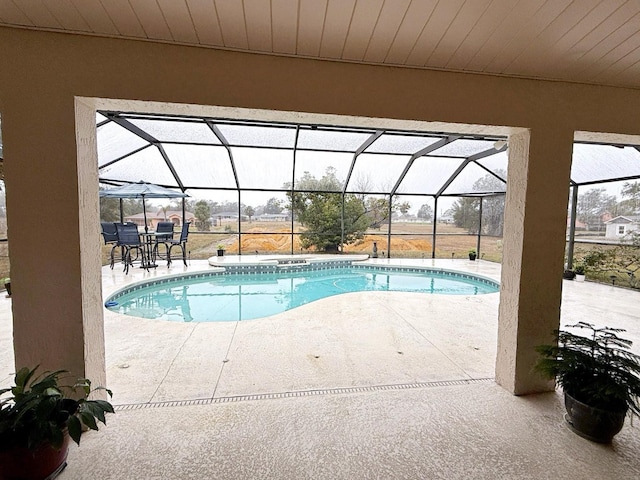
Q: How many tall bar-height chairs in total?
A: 4